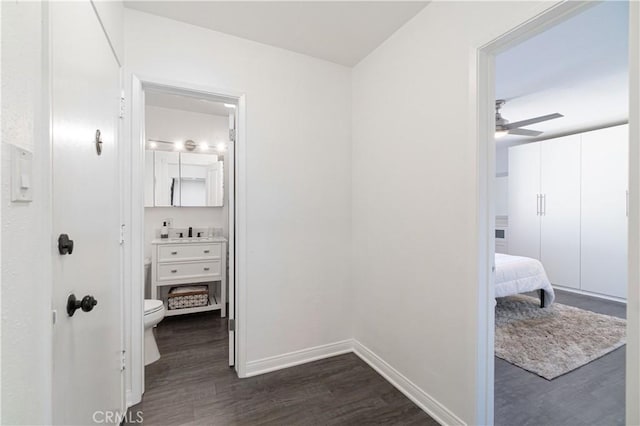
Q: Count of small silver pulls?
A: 4